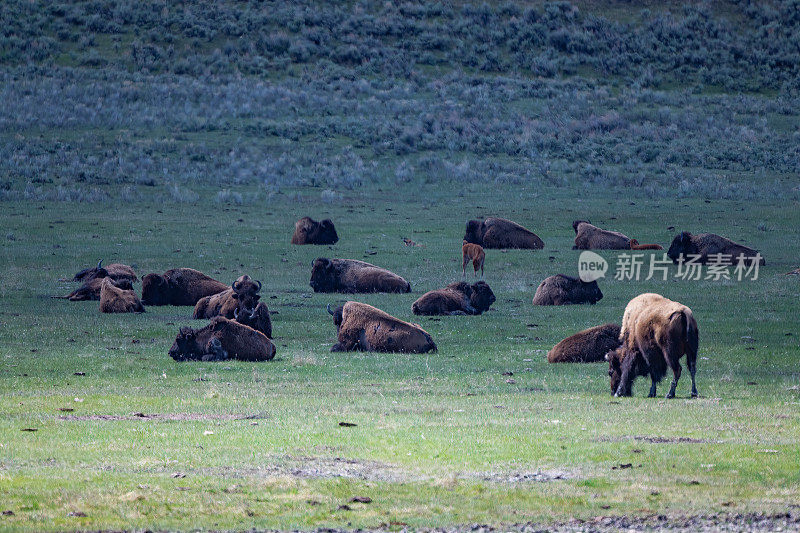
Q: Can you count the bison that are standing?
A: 2